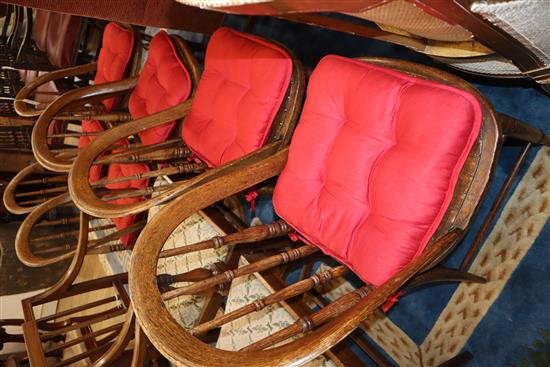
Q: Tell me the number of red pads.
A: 6